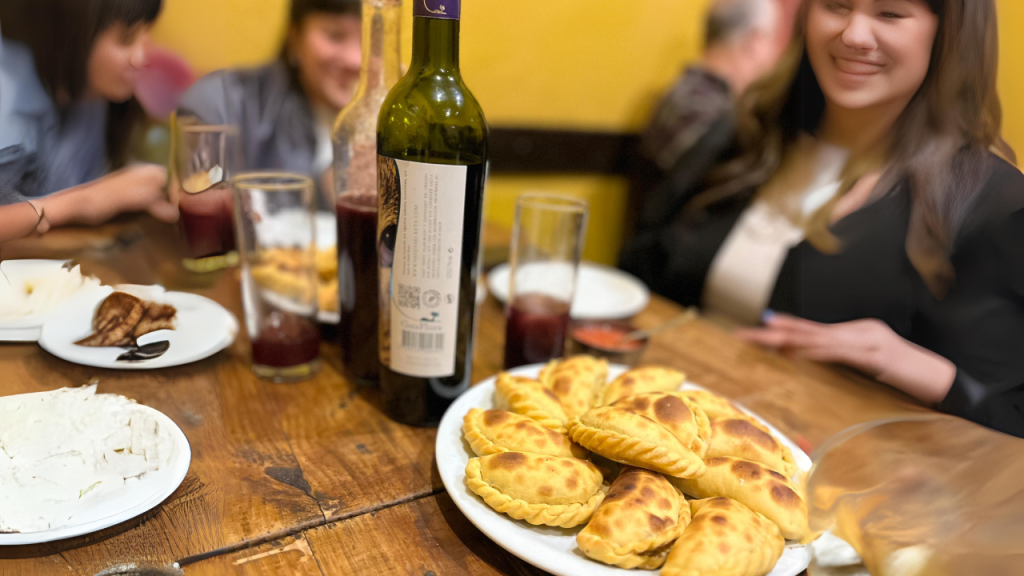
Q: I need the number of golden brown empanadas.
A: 12